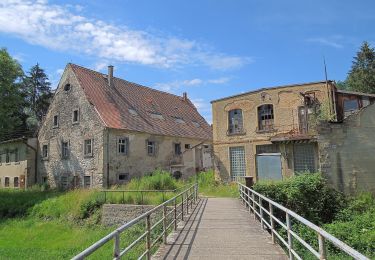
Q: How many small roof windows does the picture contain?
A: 4